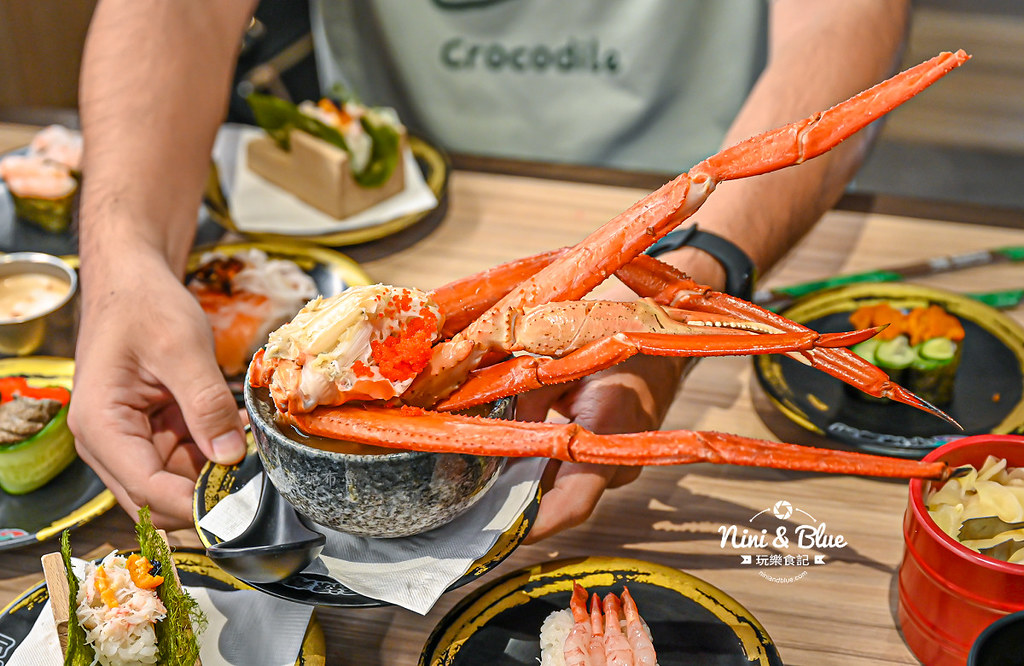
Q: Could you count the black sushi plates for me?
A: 8